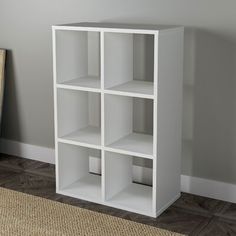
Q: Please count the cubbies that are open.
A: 6